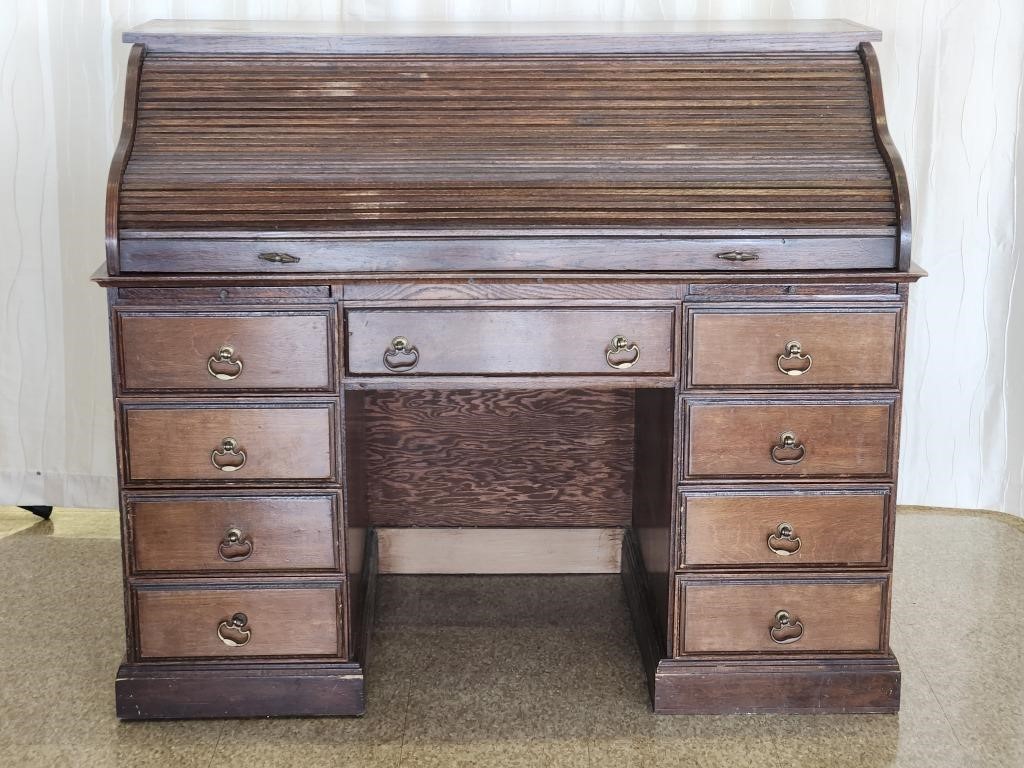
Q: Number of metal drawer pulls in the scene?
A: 10